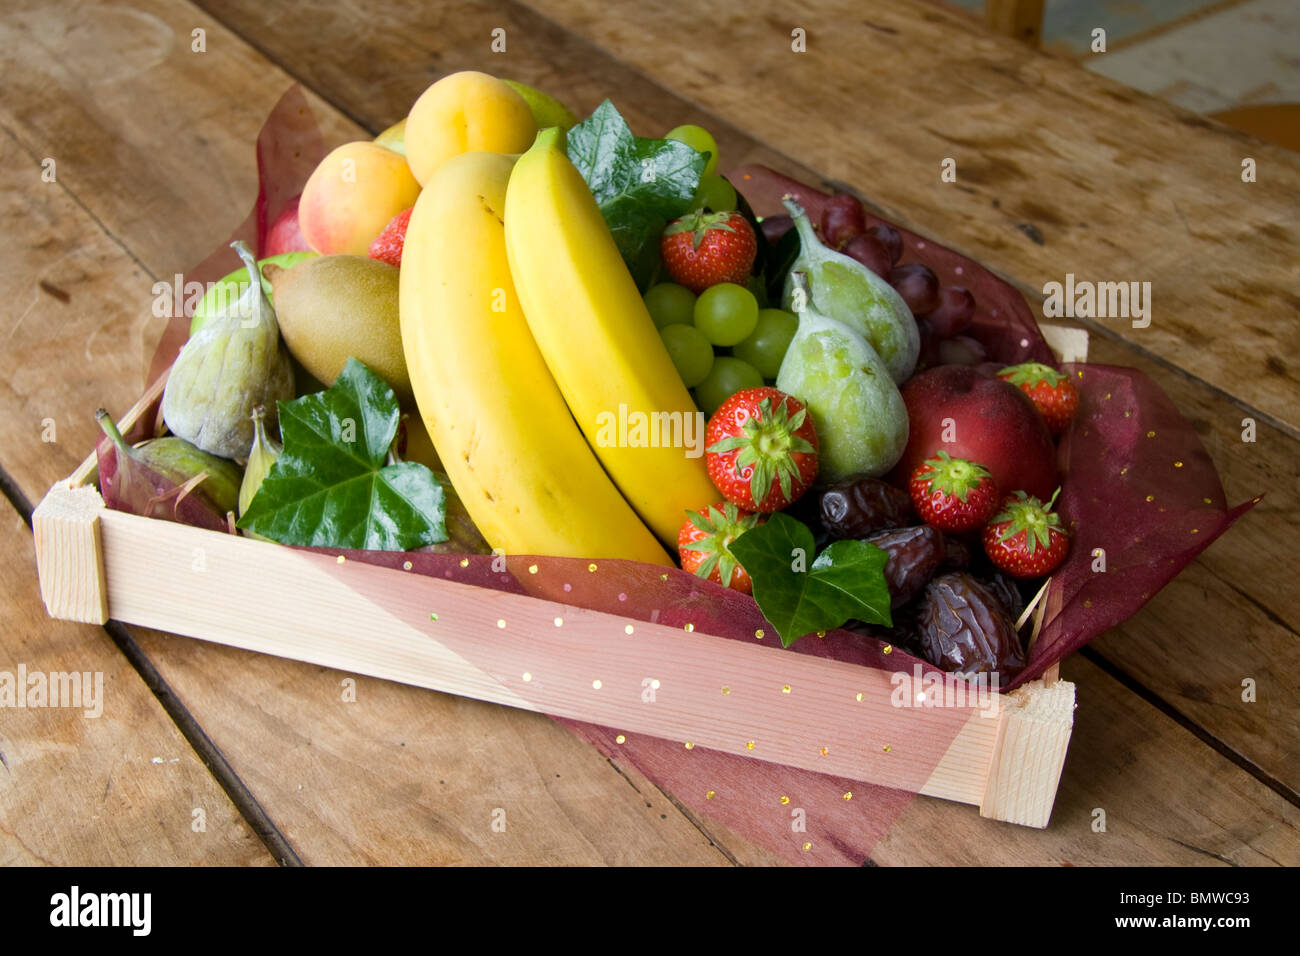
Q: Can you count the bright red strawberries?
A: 7